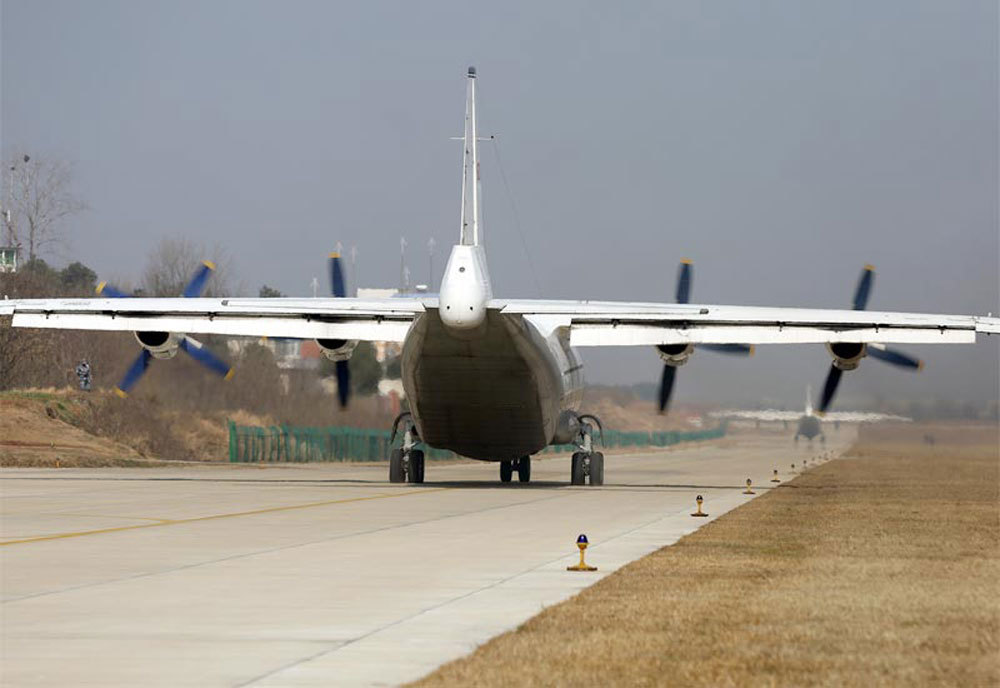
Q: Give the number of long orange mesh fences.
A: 0